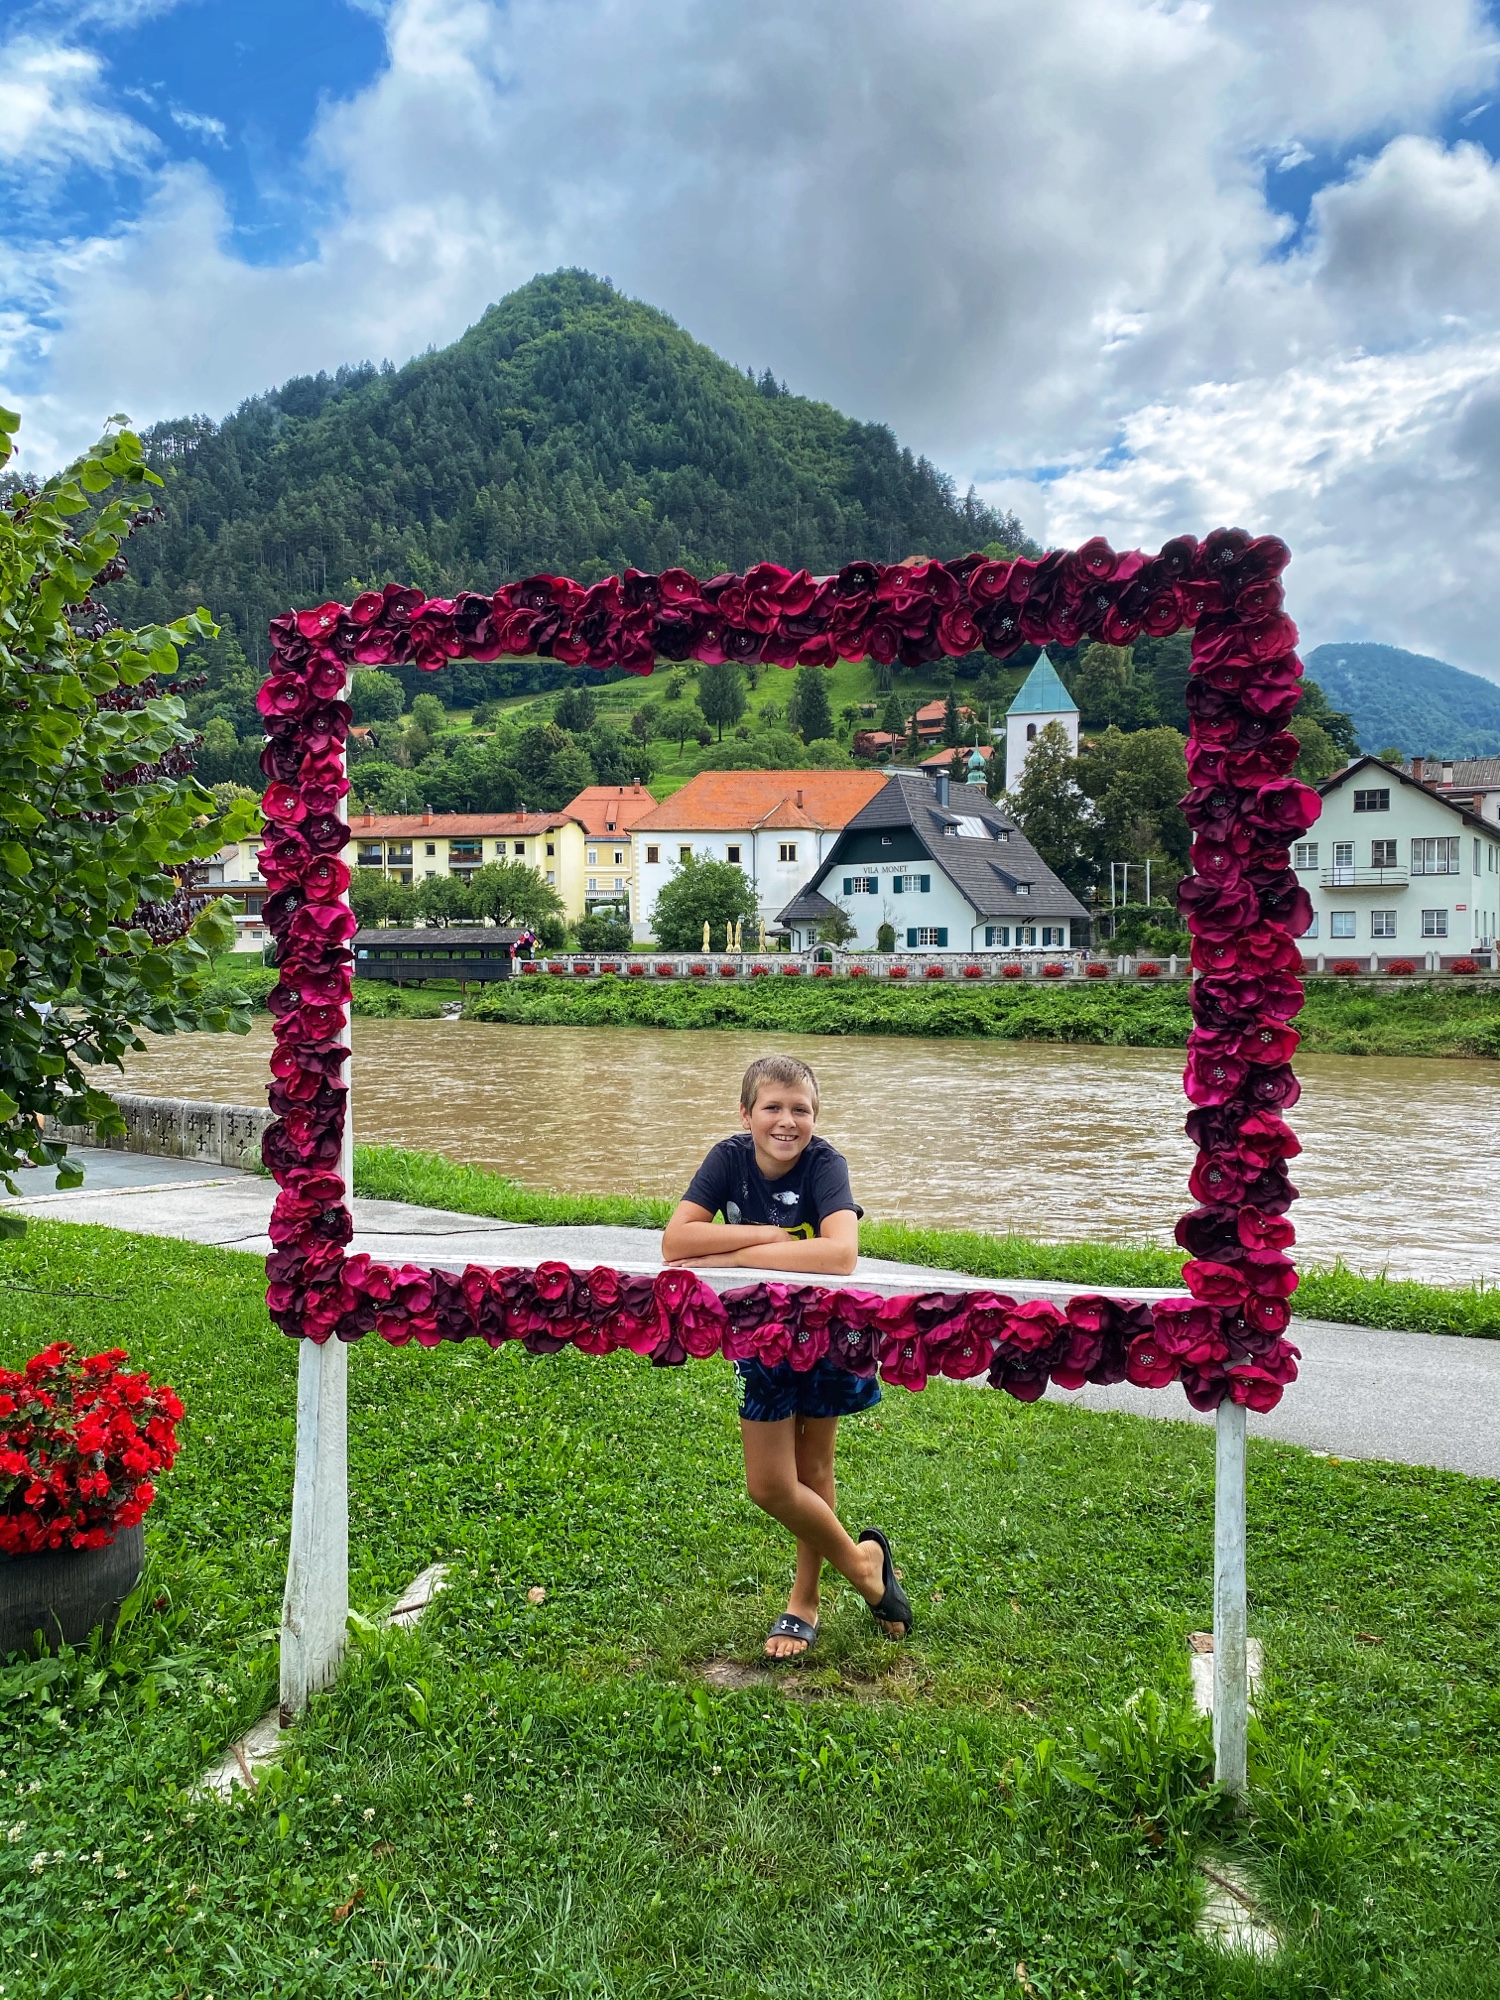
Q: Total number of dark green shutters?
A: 12